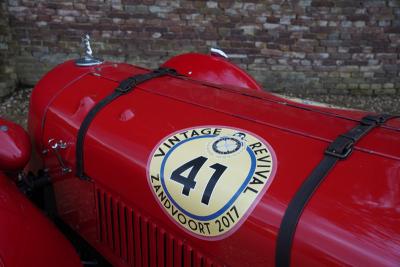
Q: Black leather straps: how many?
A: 2